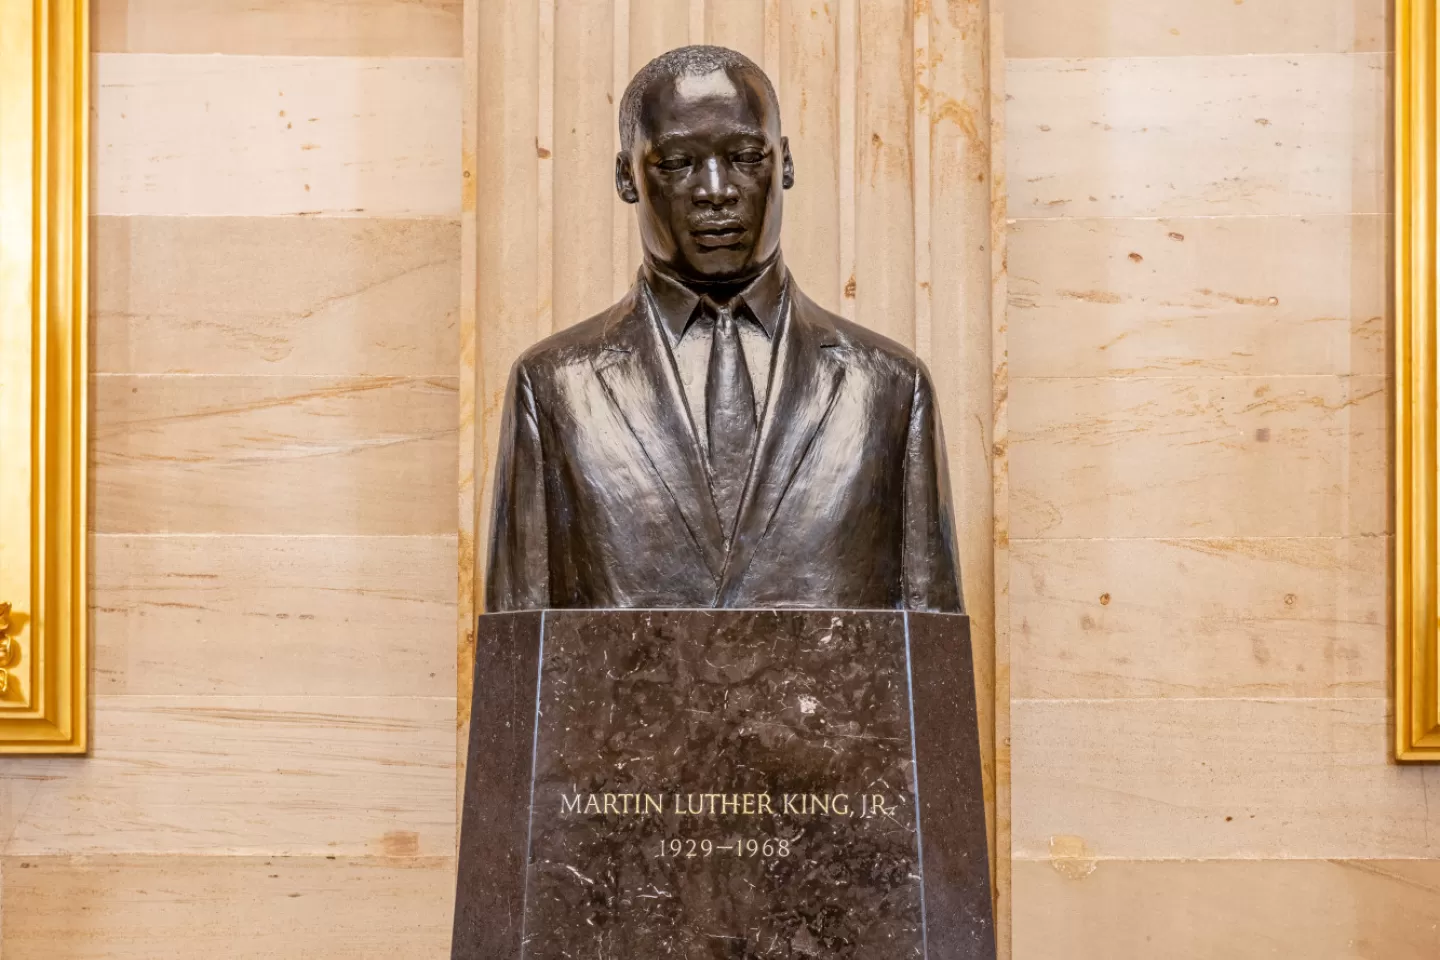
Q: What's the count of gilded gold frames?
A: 2